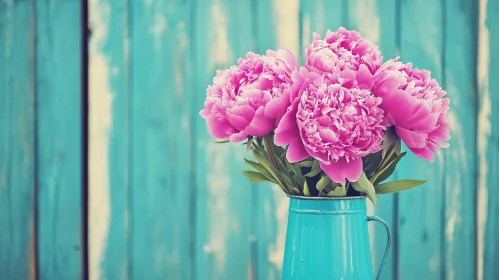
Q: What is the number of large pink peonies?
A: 4